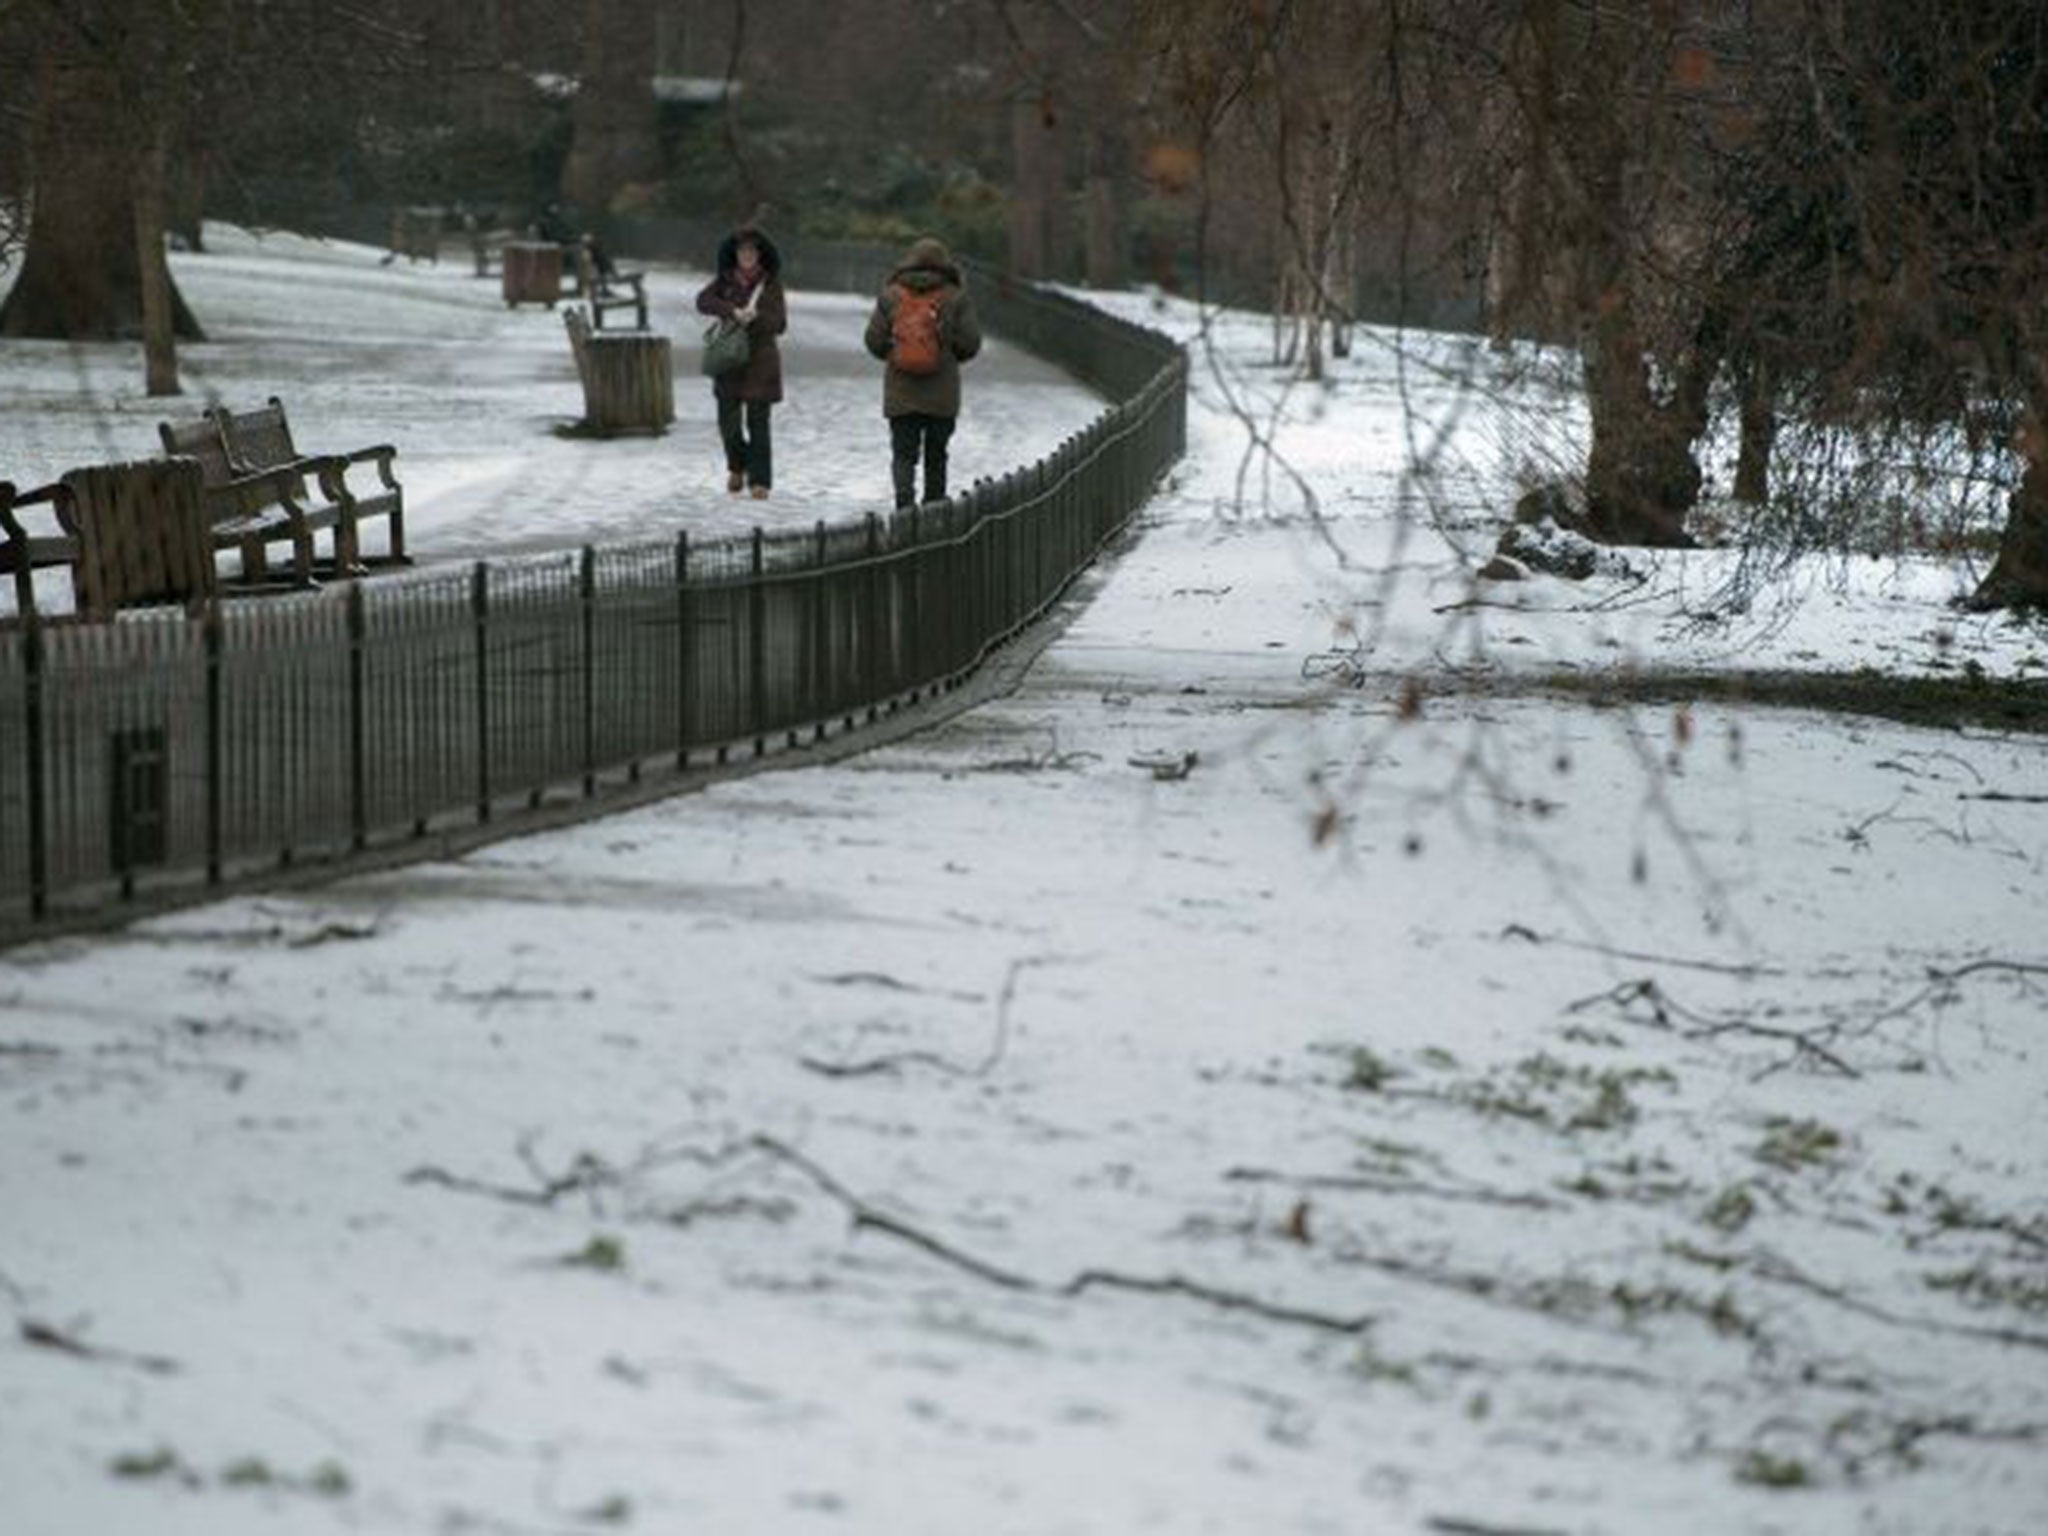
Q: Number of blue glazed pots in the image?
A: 0